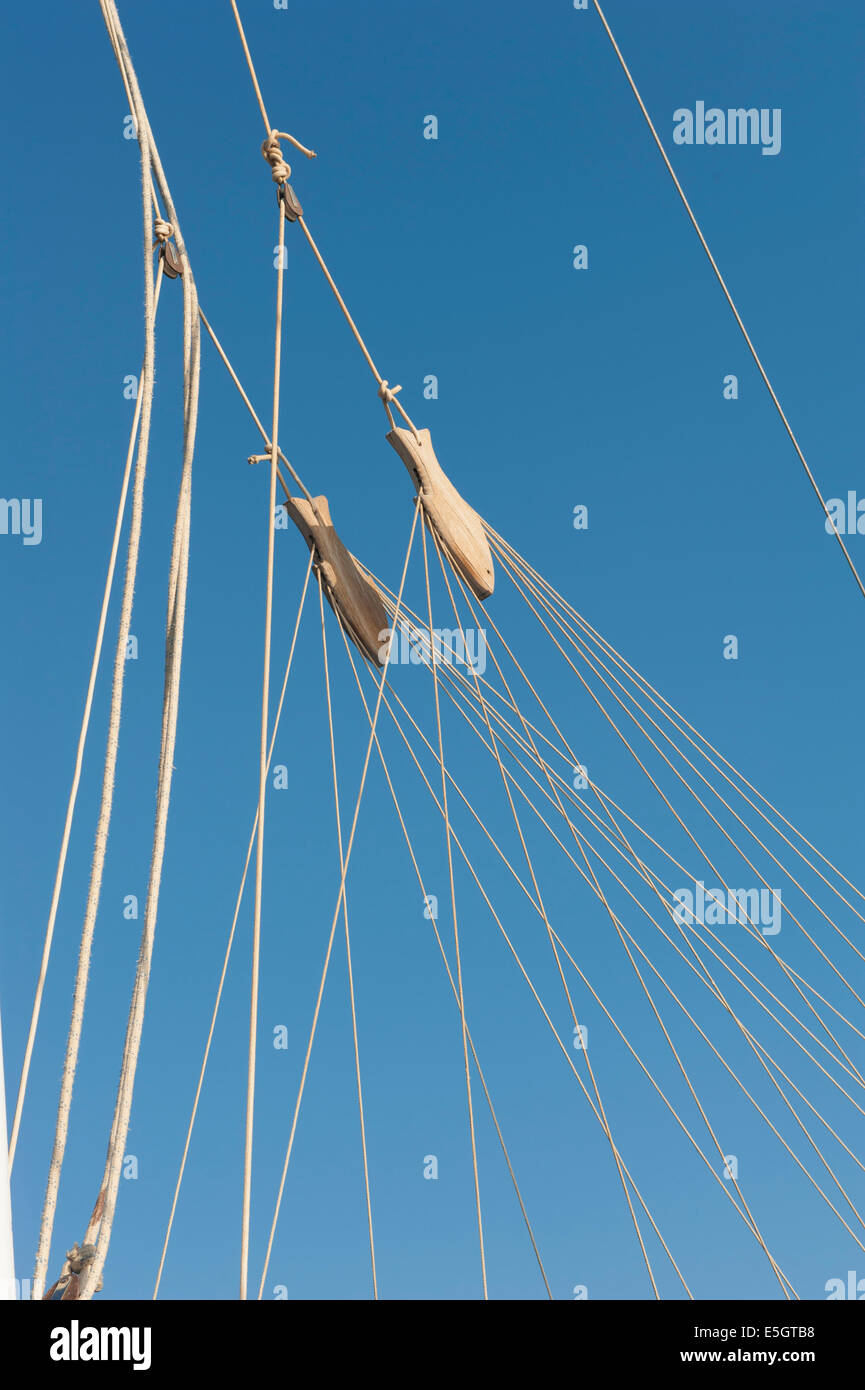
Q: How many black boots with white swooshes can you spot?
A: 0